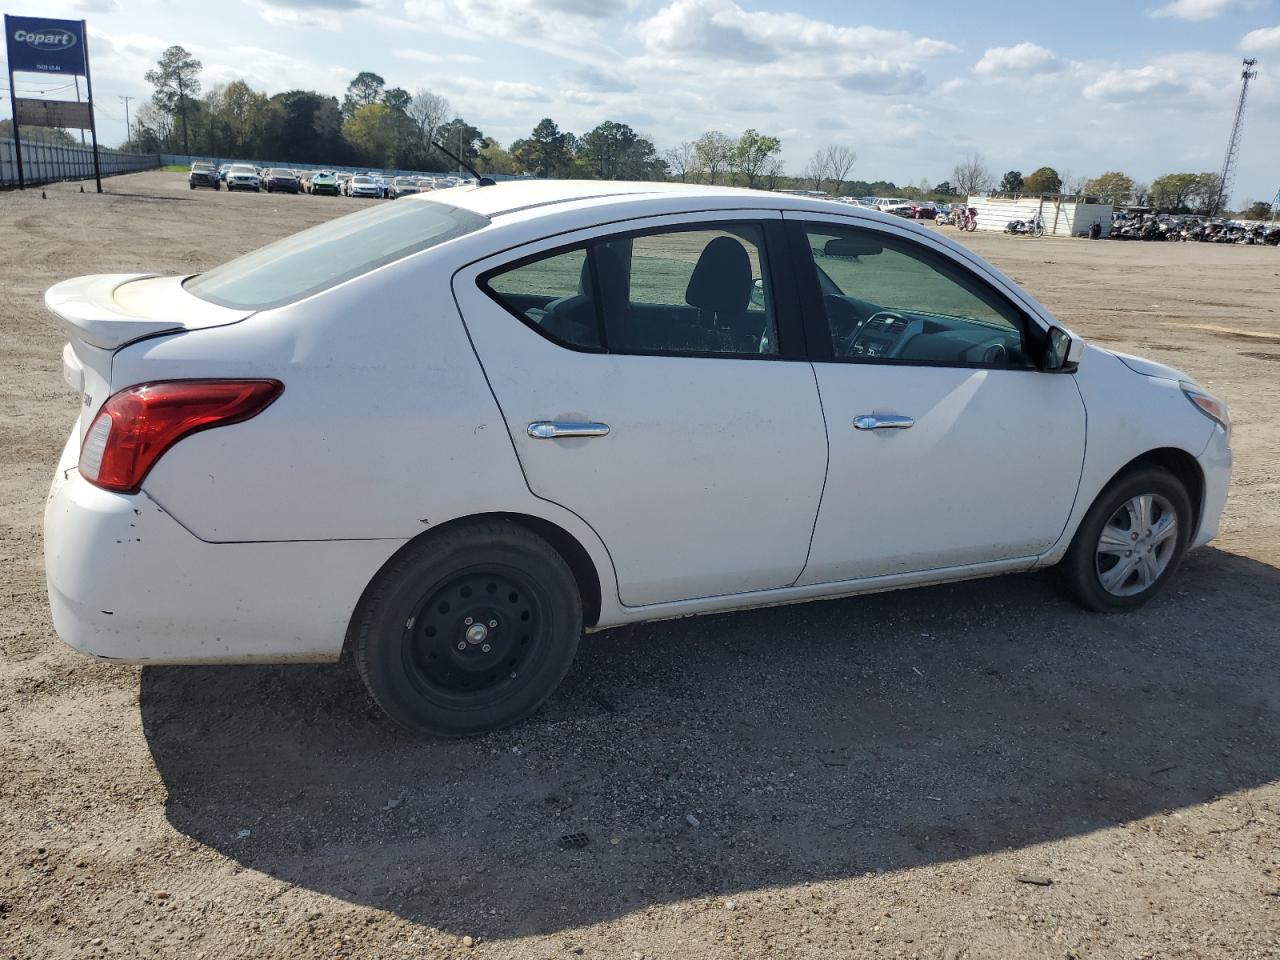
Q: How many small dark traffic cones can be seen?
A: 2